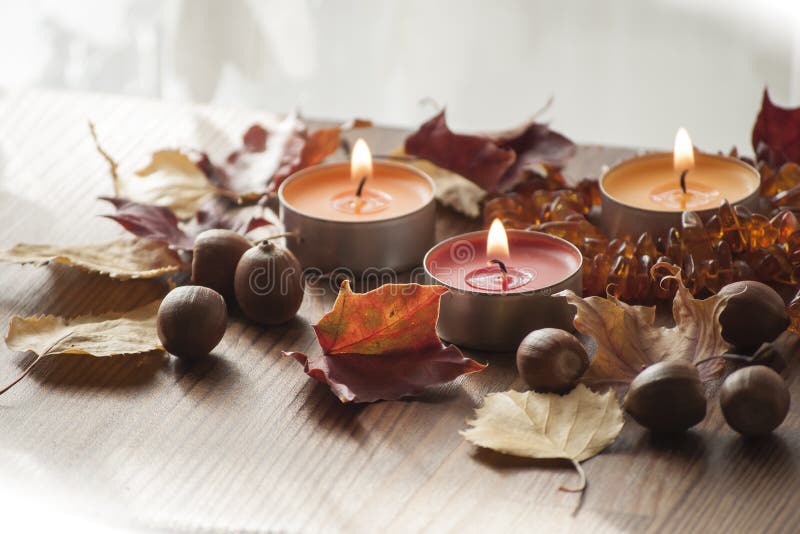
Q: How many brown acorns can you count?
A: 7